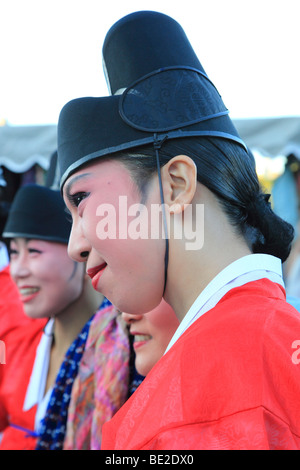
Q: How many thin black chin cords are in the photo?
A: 1